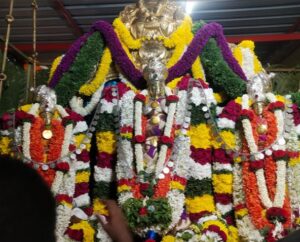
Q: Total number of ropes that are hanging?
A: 2